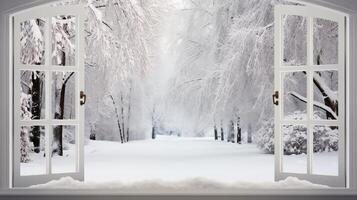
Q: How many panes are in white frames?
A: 12